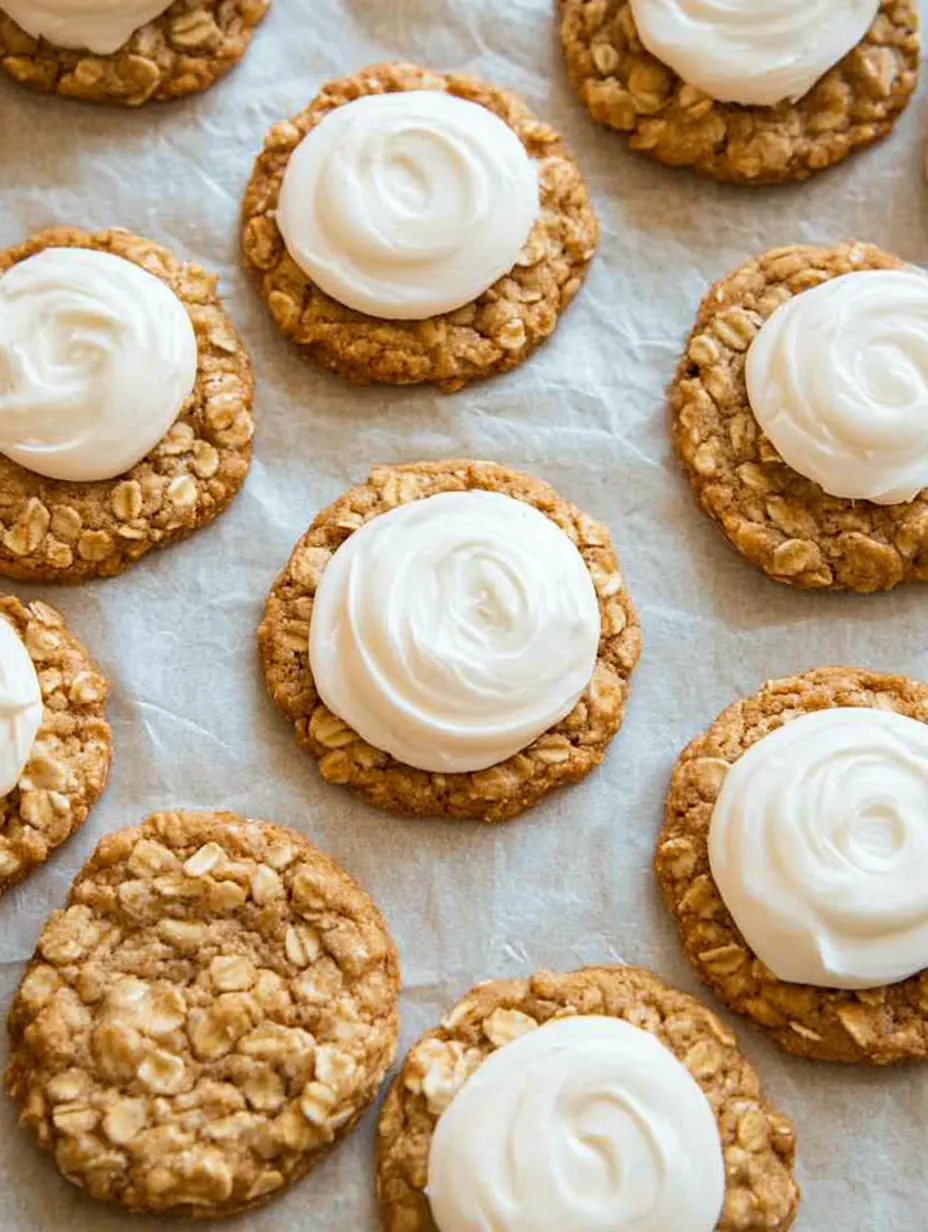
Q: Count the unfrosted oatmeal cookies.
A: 1